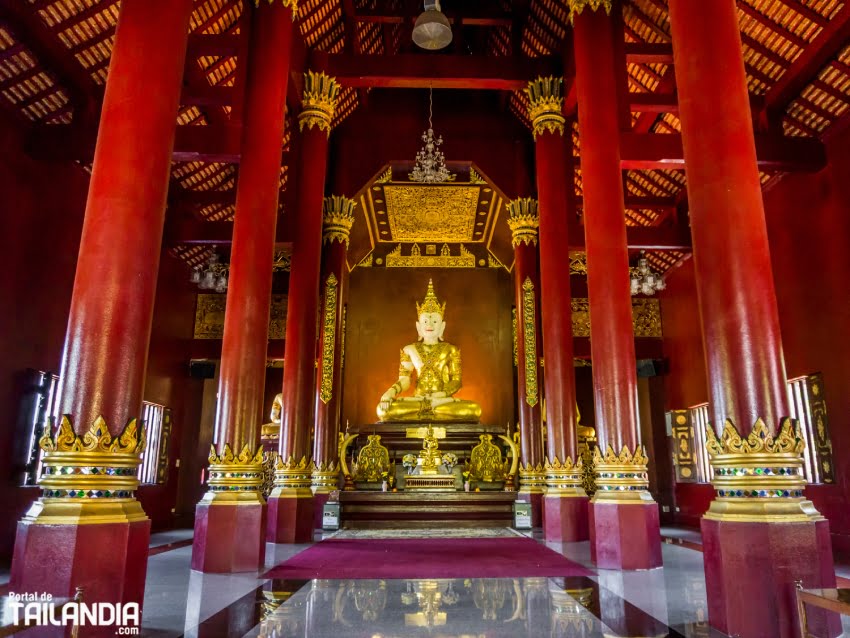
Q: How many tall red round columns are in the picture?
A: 8